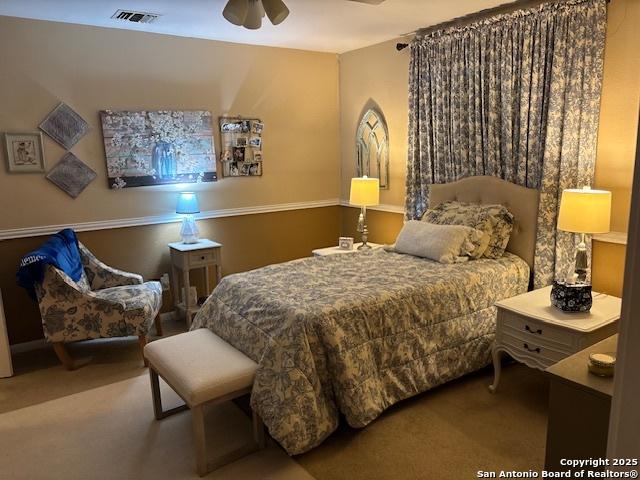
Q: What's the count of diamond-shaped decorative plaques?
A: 2